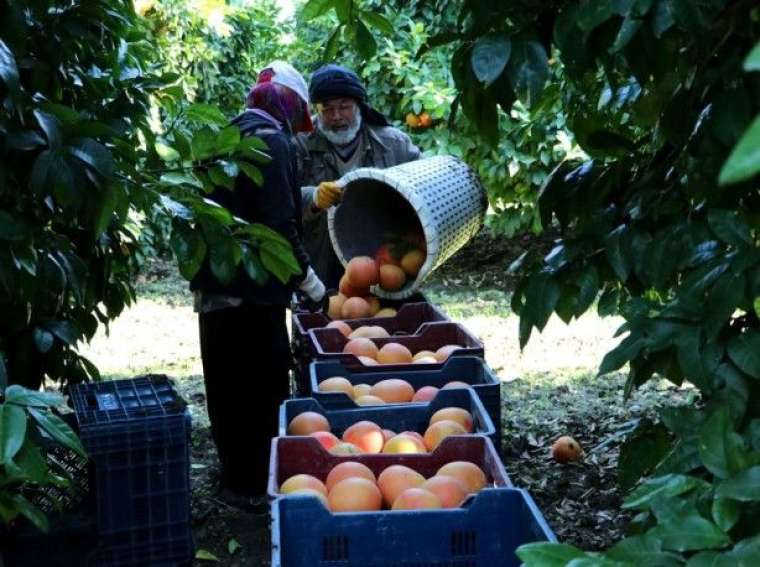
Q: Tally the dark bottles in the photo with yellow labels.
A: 0